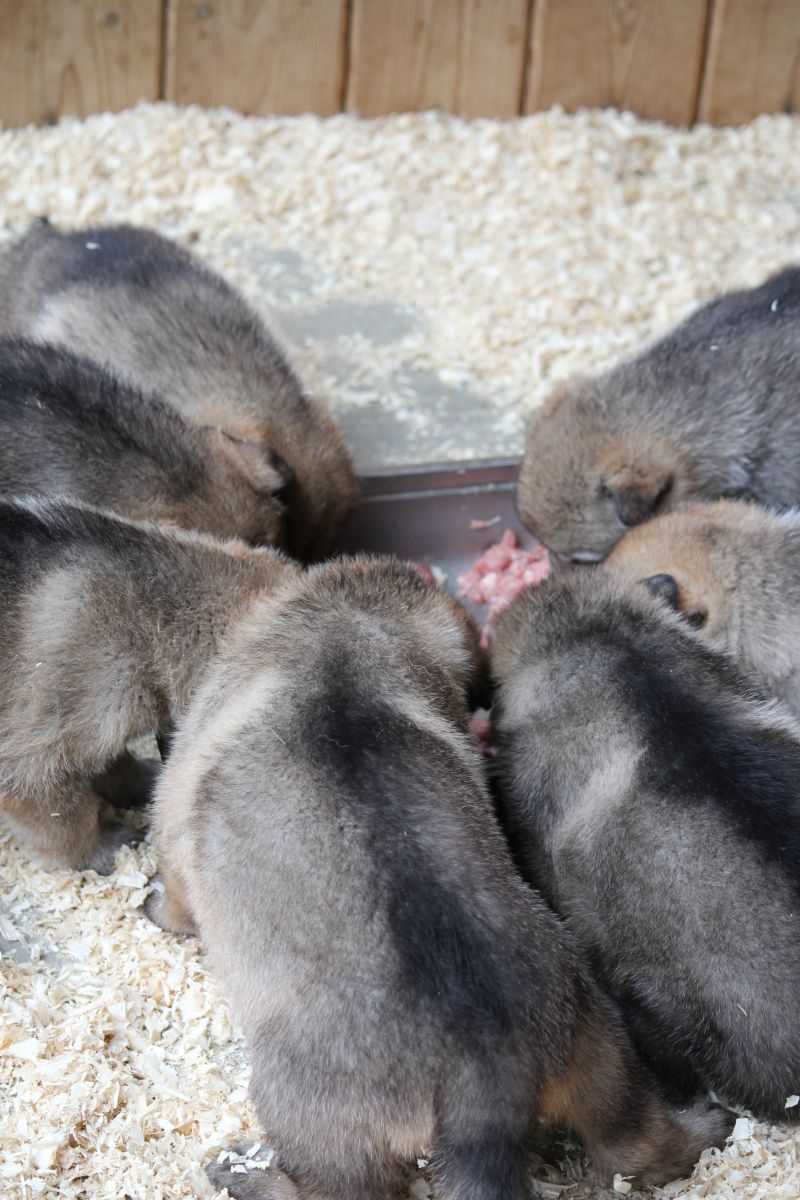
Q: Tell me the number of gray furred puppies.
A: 7